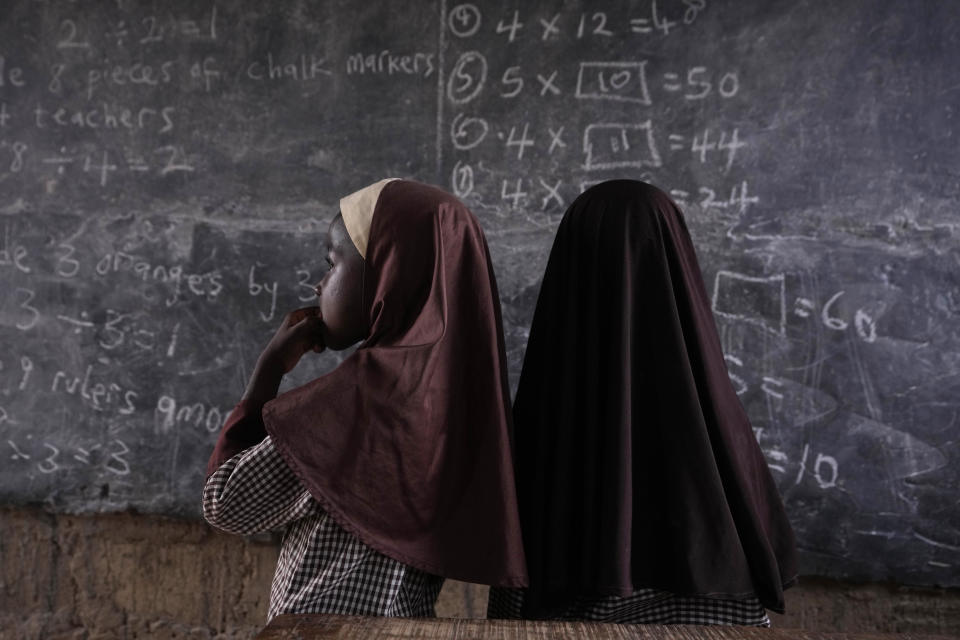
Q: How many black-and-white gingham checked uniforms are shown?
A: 2